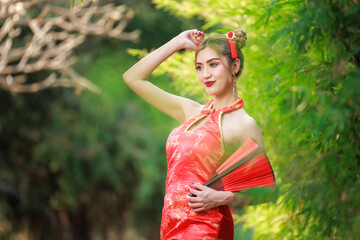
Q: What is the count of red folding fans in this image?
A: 1